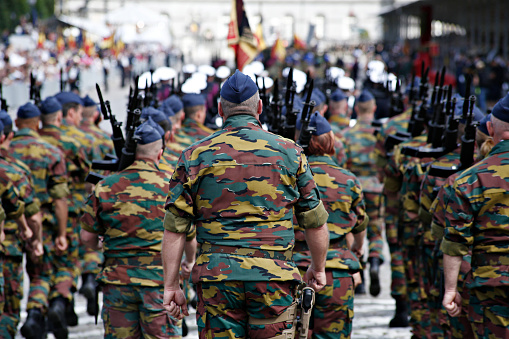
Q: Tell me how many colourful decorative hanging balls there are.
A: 0